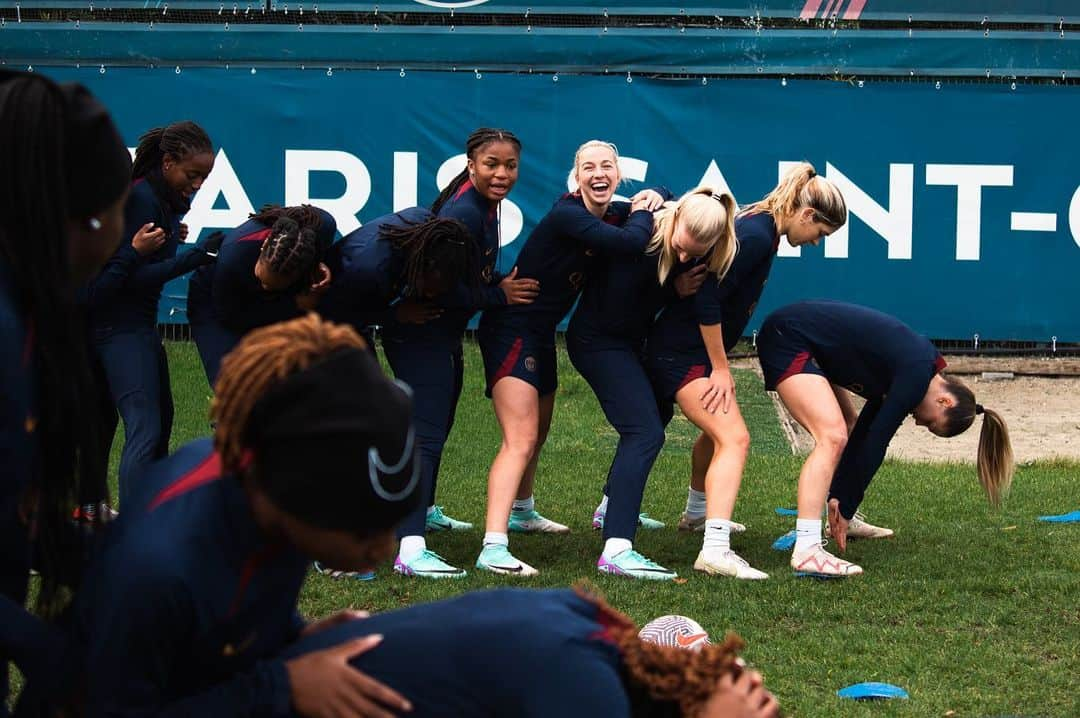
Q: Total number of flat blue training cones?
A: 4